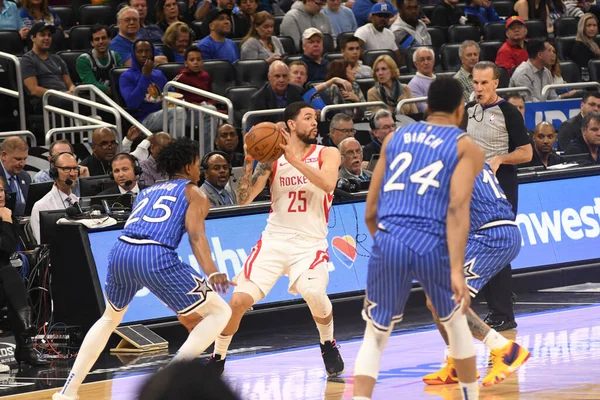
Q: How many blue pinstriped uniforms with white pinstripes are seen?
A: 3